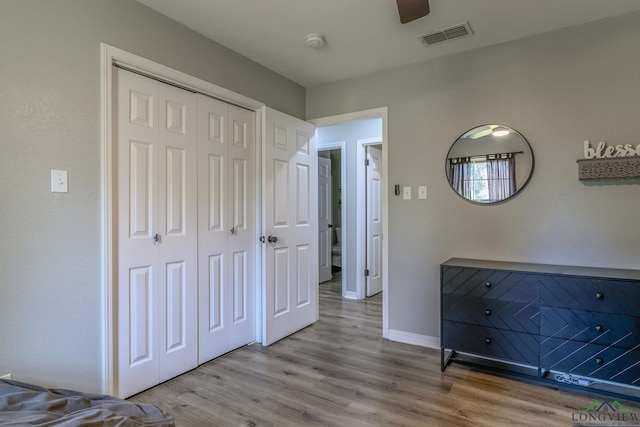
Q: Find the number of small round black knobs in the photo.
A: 6